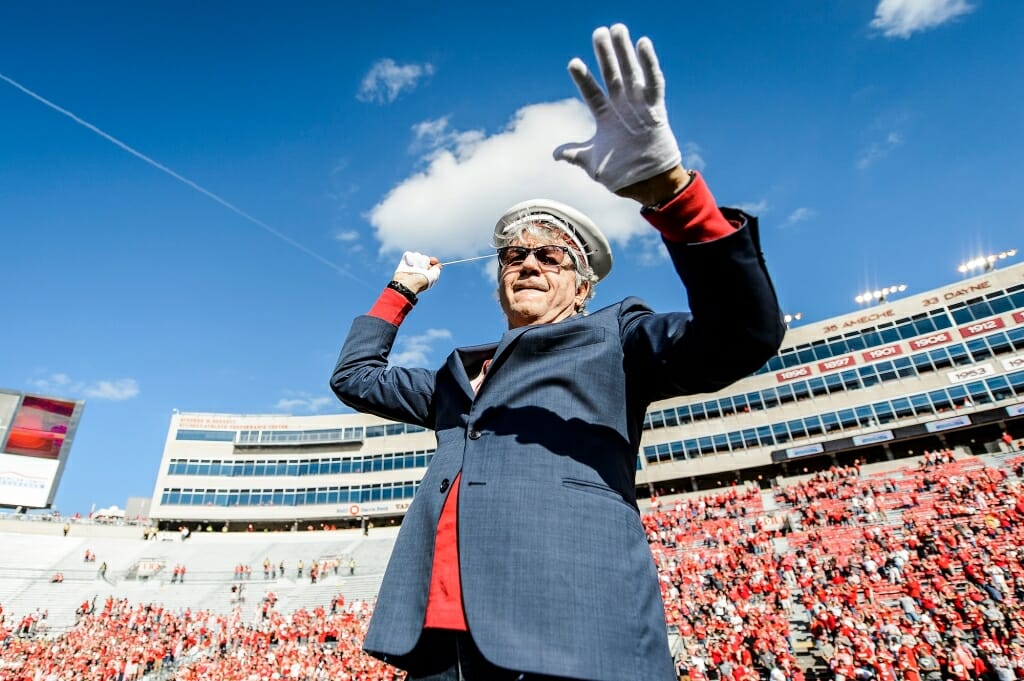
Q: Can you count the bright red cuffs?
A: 2